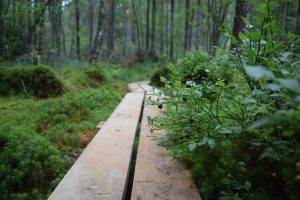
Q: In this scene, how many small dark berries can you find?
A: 3